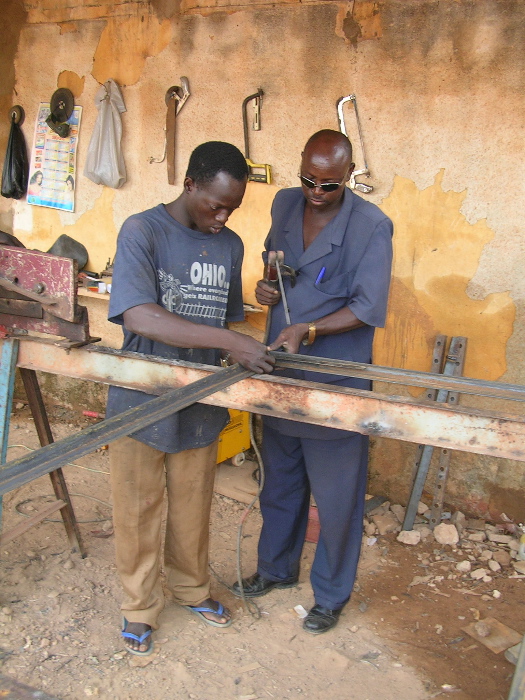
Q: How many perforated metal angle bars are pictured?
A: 2